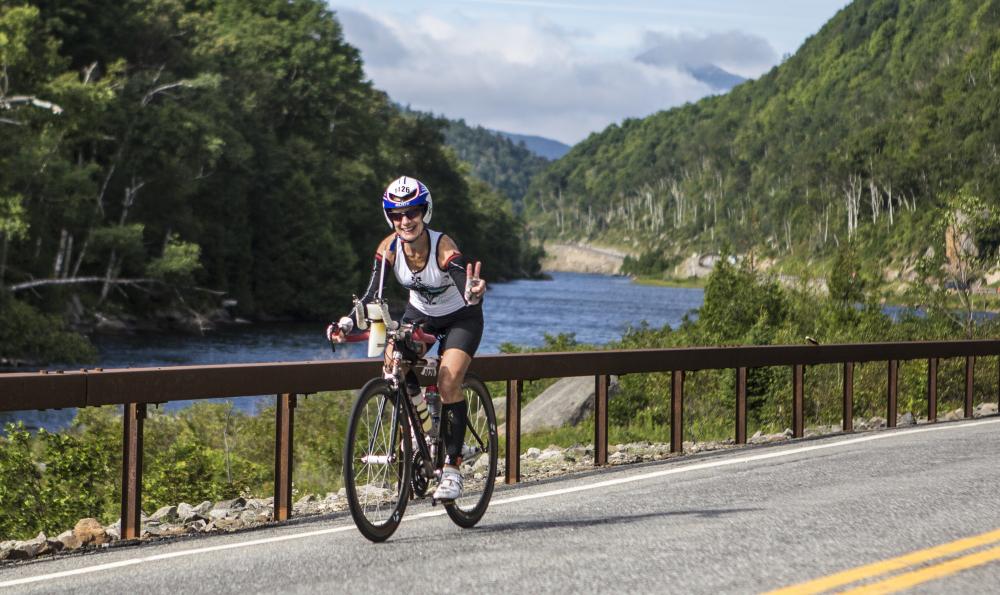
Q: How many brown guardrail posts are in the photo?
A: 11